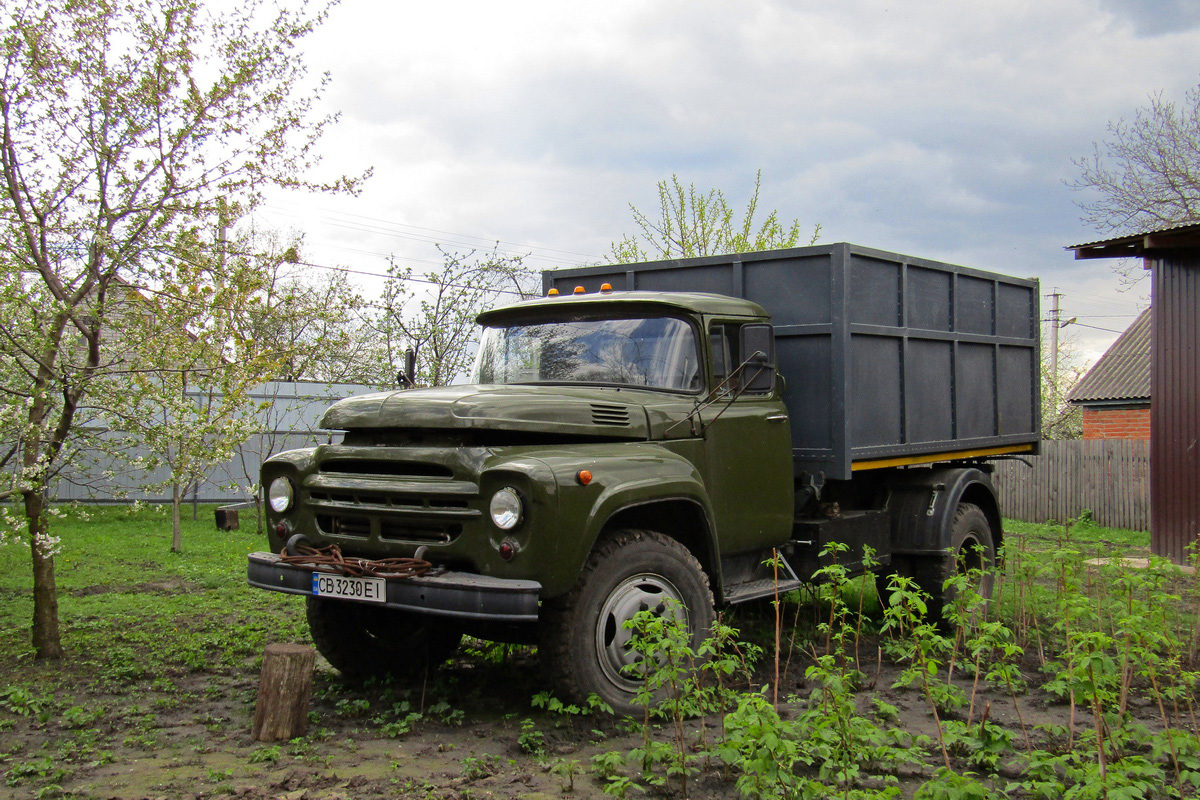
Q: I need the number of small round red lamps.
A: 2